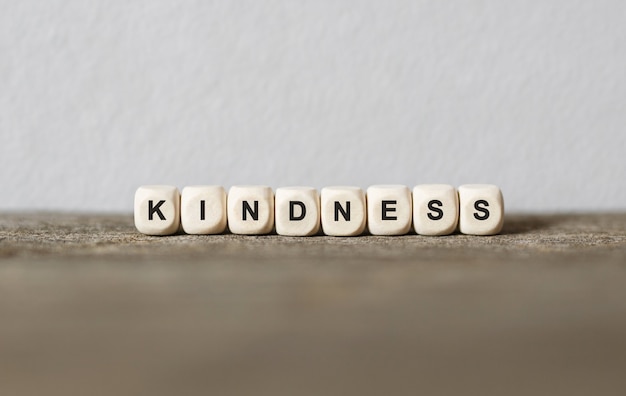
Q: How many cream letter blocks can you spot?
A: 8